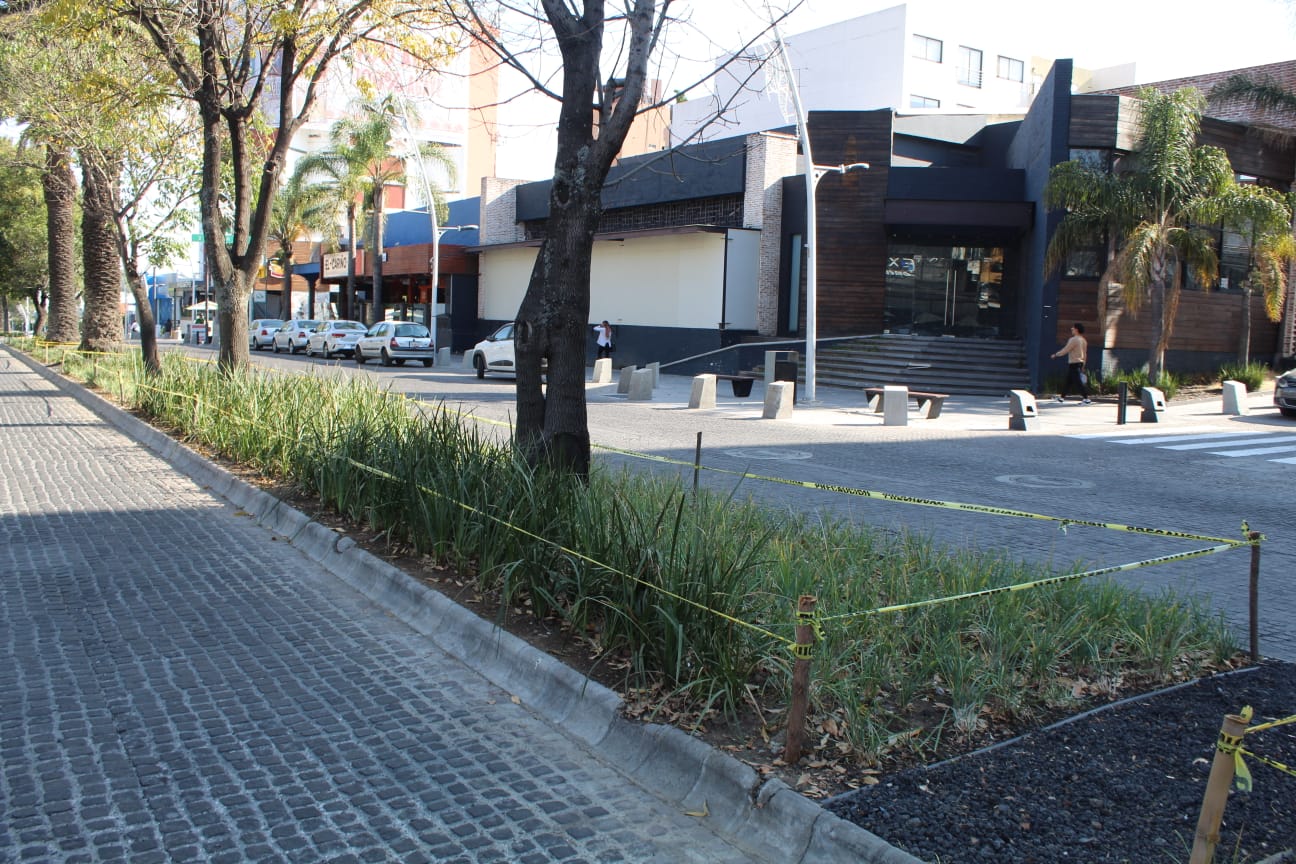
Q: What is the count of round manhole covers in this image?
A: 2